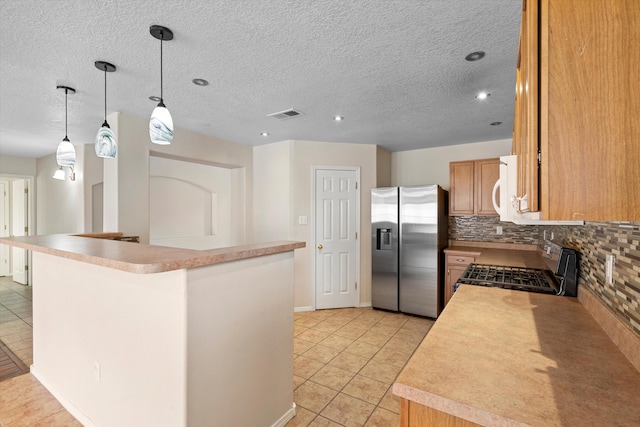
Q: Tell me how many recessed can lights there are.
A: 7